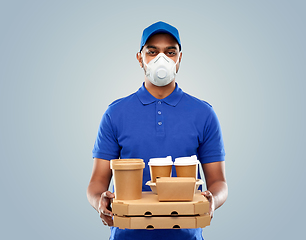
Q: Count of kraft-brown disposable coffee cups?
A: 2